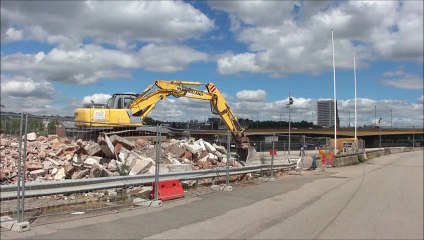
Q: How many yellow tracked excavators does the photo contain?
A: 1